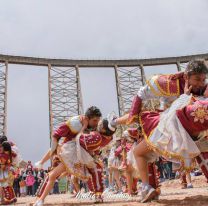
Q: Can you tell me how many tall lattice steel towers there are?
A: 4